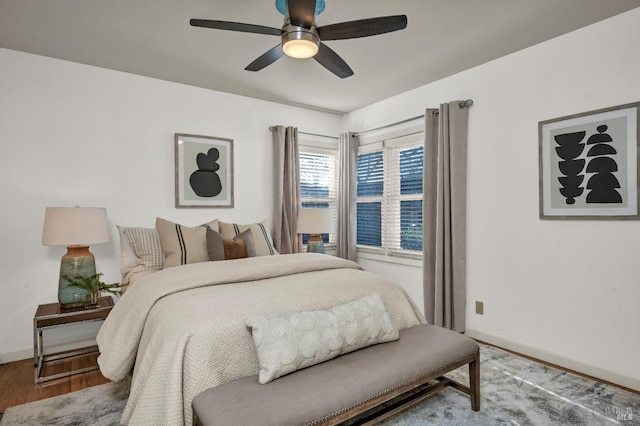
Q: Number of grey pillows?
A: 1